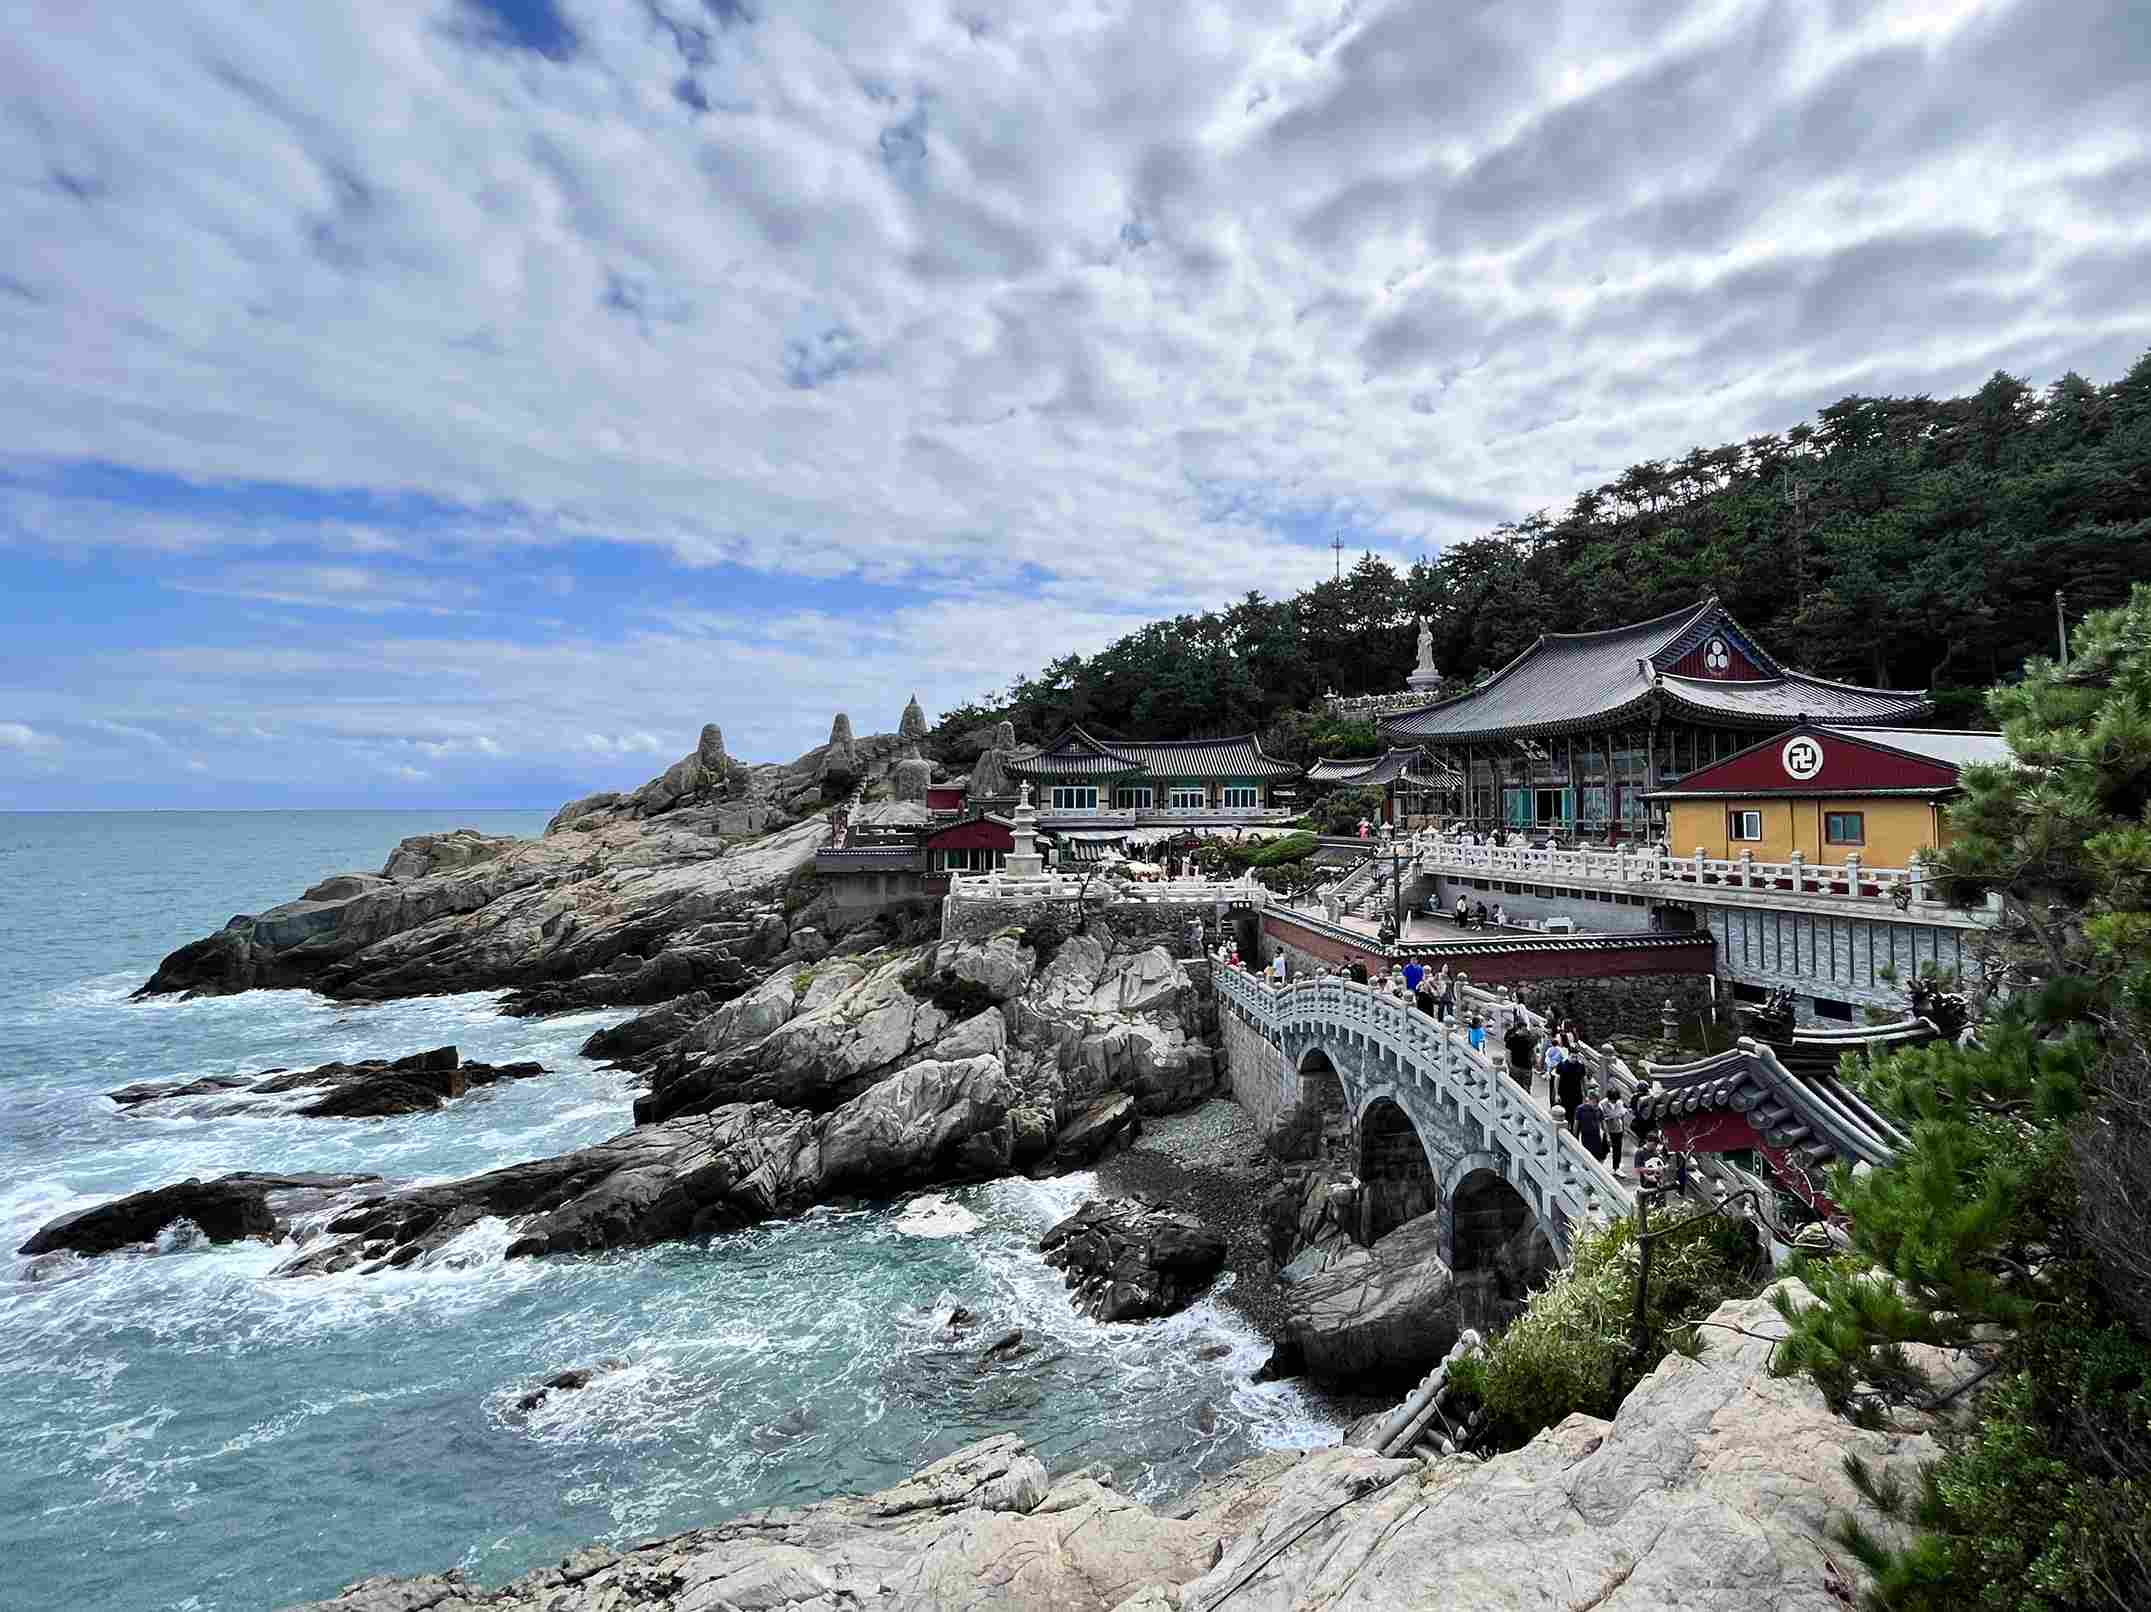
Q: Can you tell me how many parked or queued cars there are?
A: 0